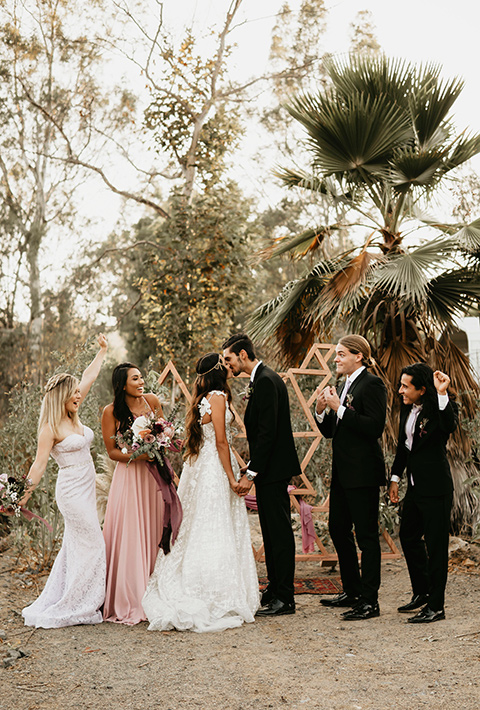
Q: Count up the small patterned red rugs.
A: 1